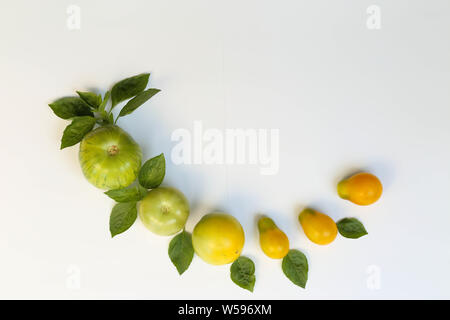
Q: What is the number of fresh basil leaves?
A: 12